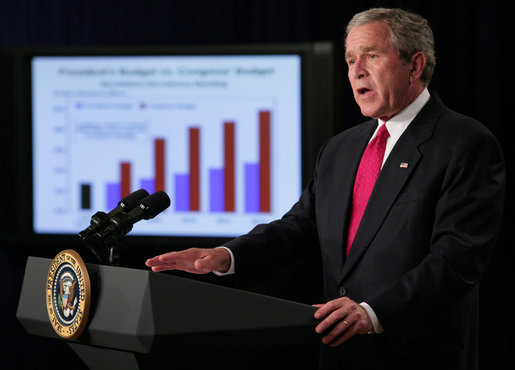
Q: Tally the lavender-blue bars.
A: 5